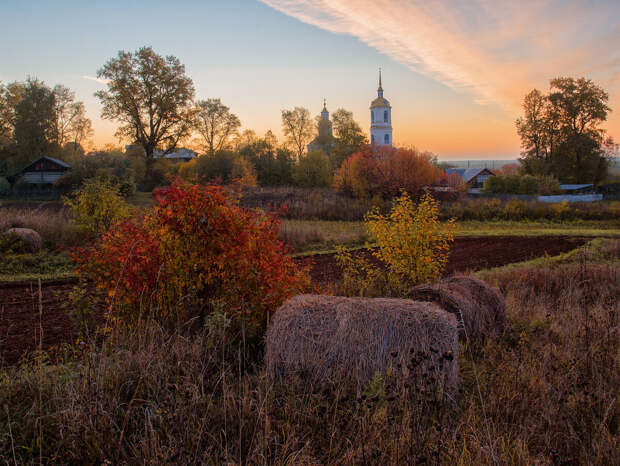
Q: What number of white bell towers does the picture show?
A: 1